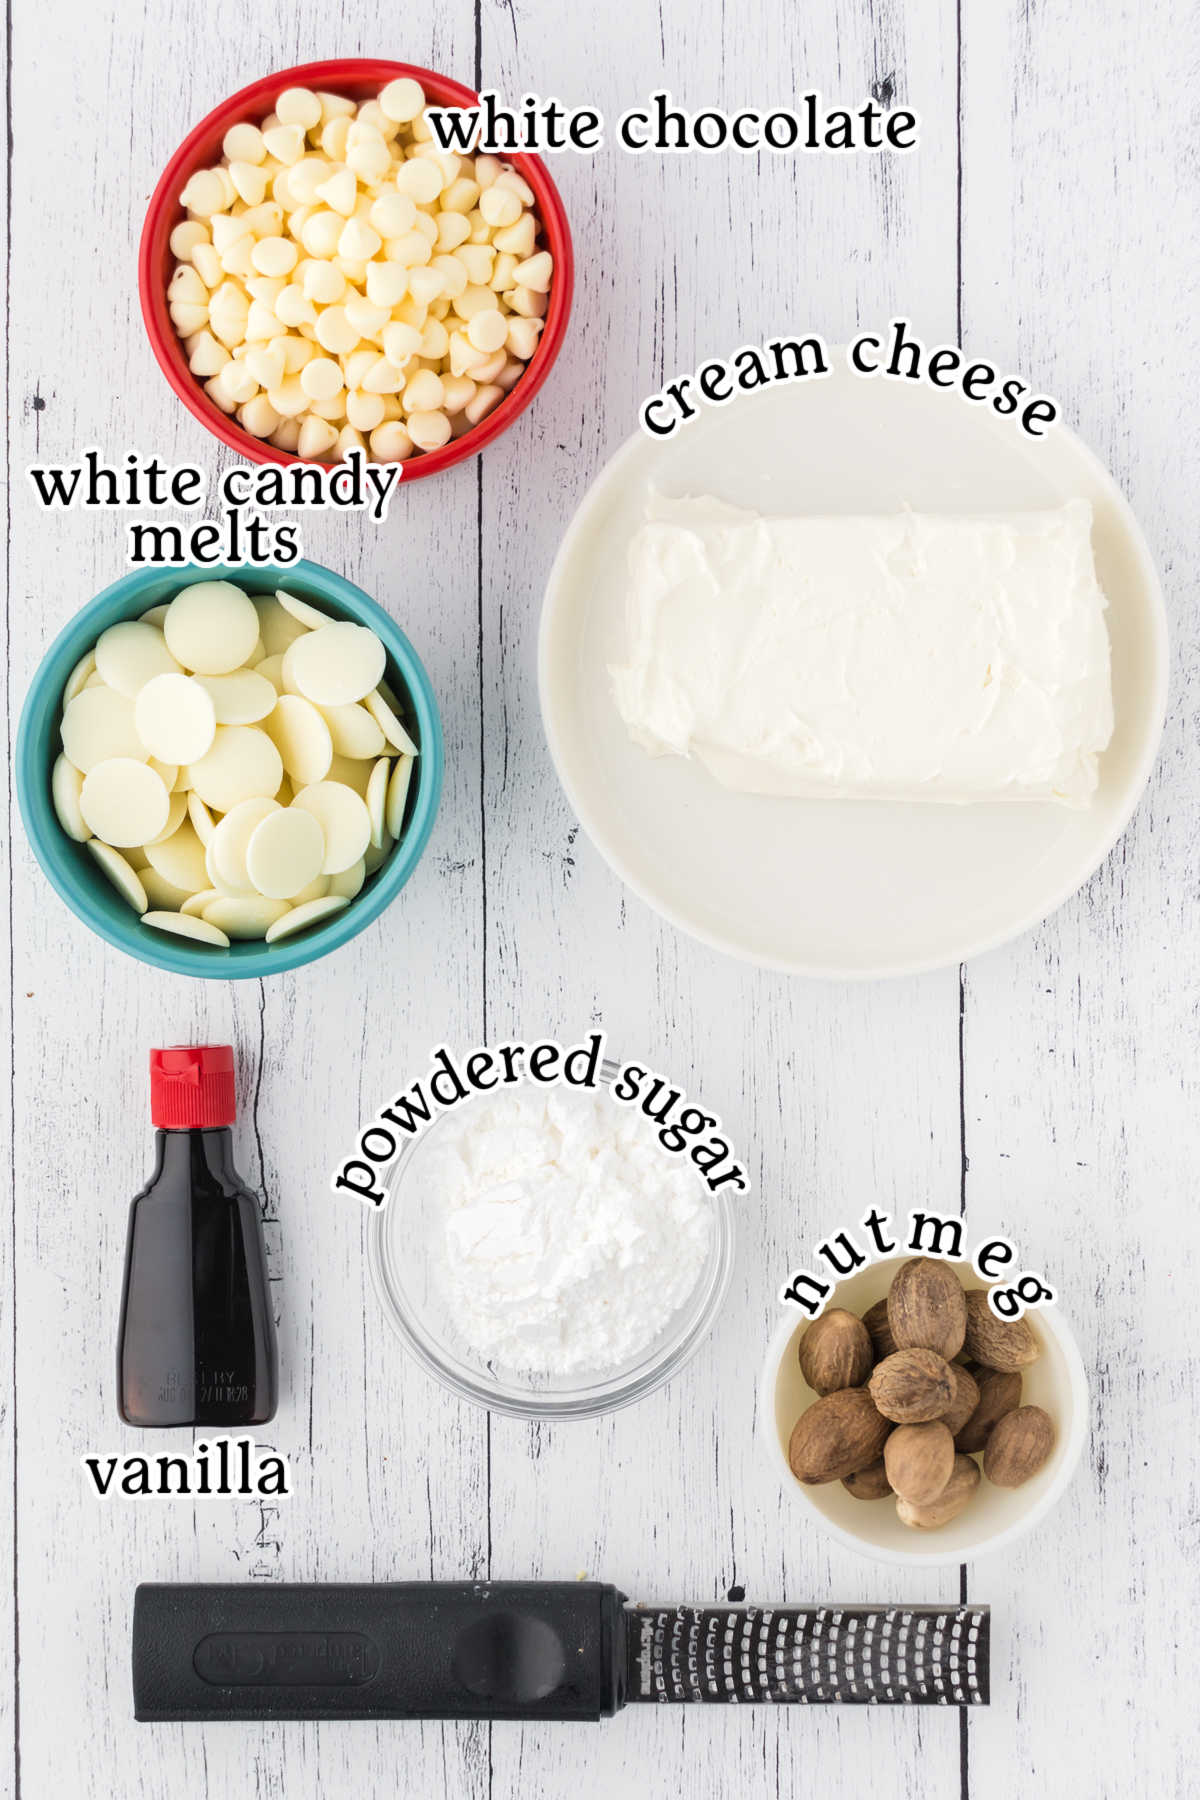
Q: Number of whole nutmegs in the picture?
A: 12